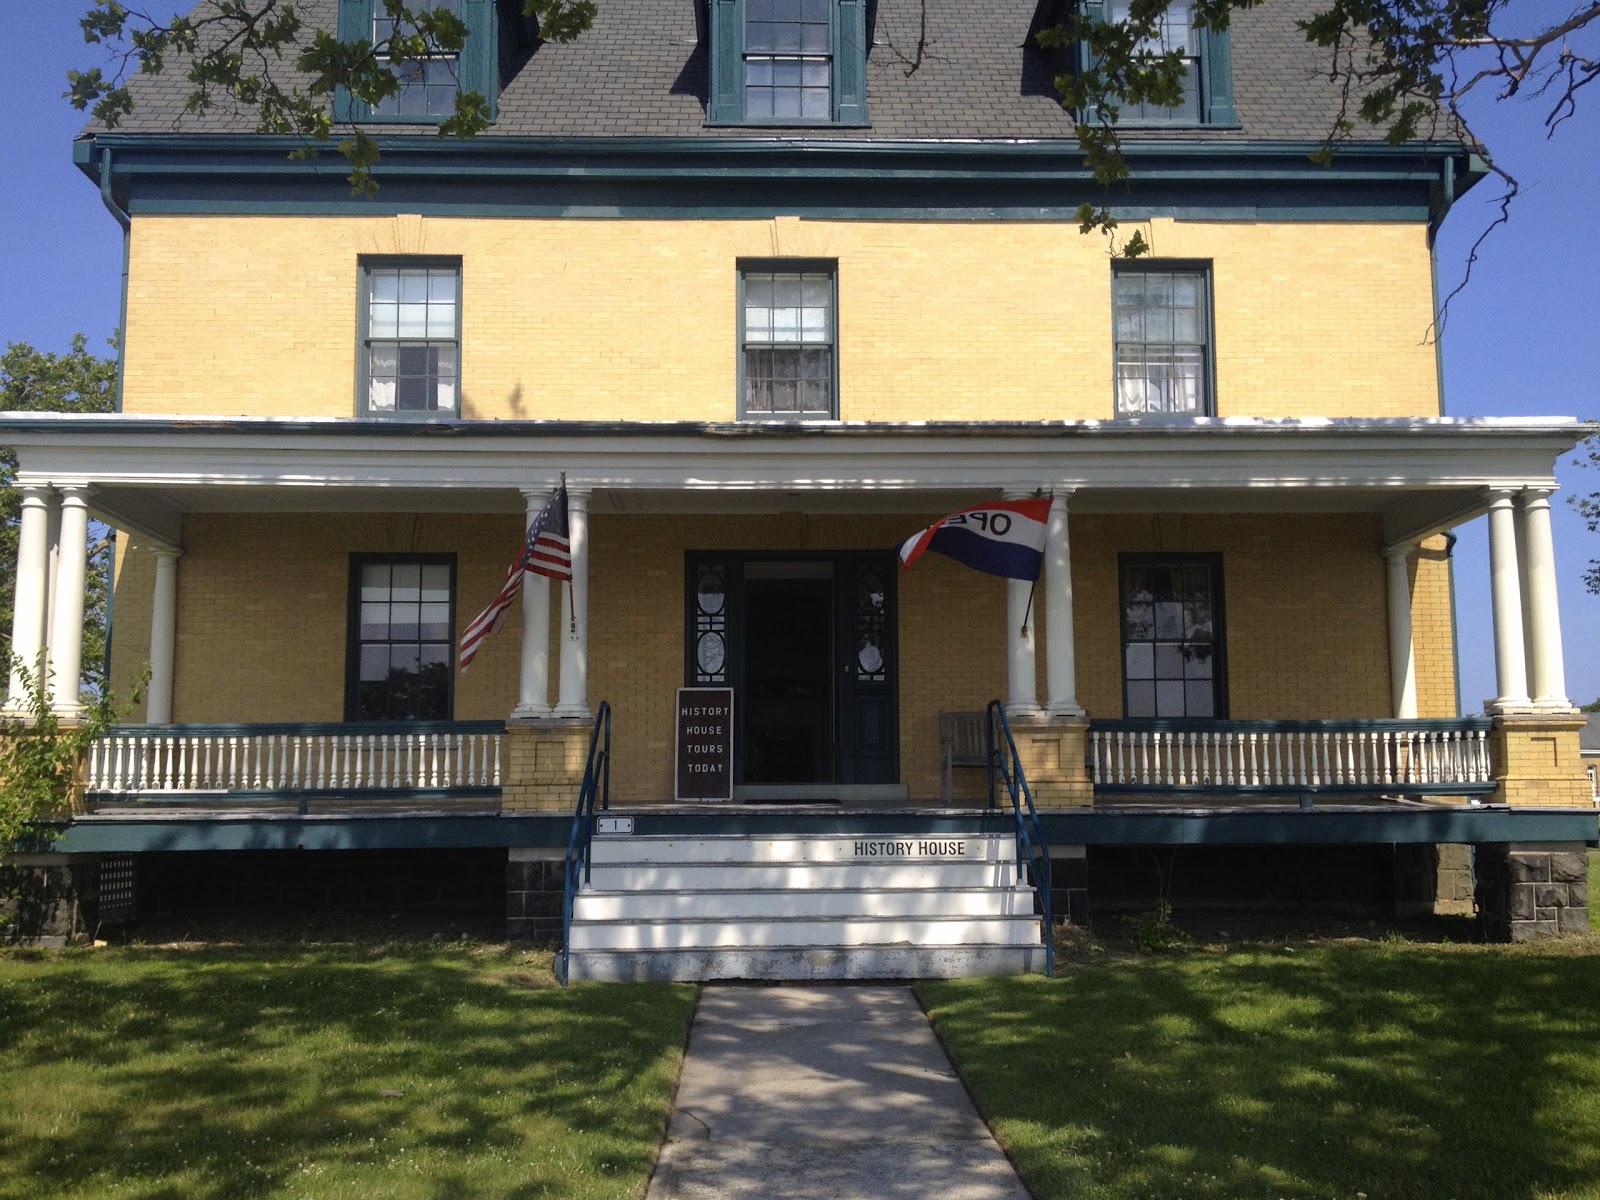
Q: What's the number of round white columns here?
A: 10